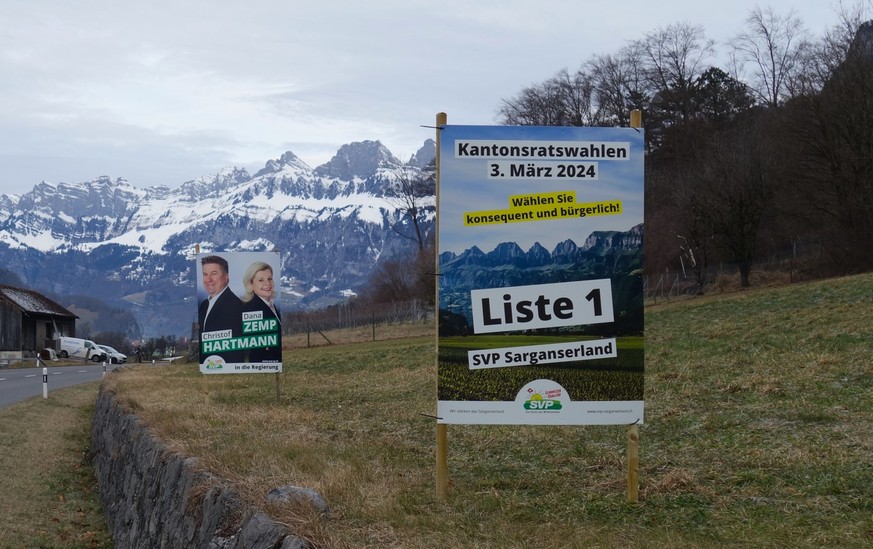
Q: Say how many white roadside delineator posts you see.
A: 5